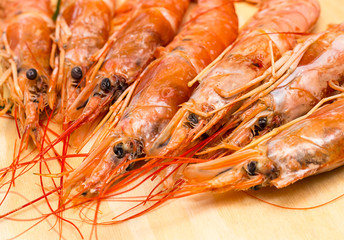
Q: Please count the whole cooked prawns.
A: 7